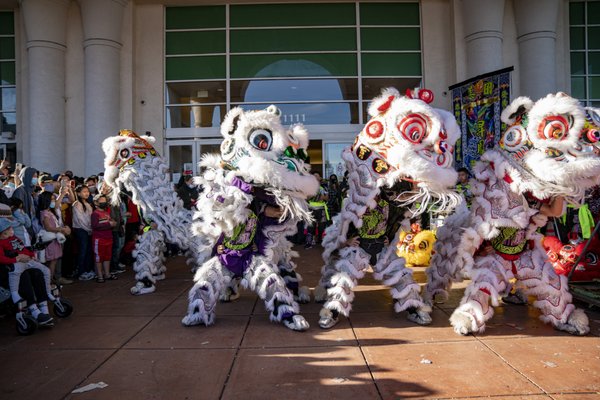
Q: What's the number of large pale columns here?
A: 4